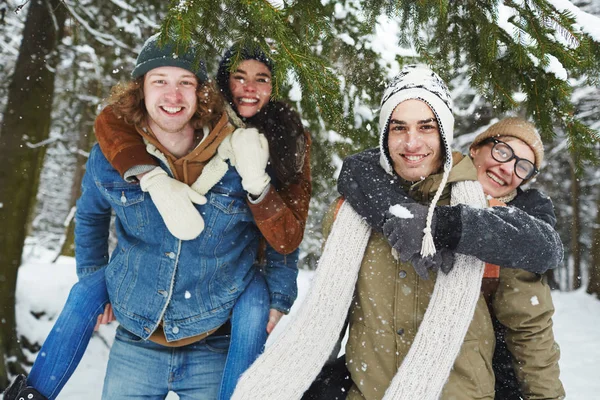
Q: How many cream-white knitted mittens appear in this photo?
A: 2